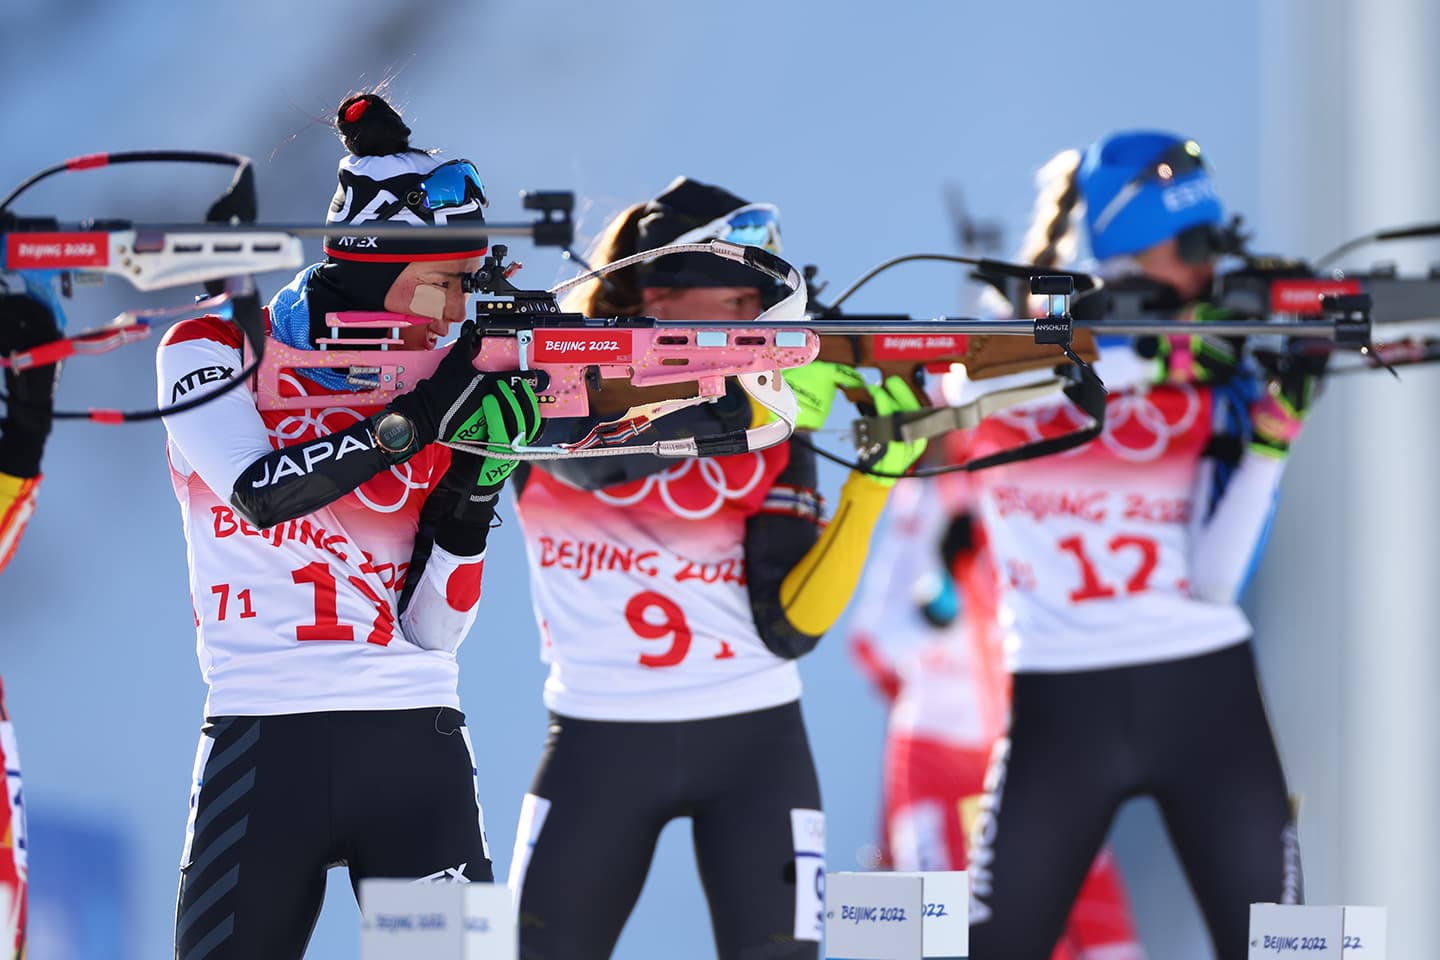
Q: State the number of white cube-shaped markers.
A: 3